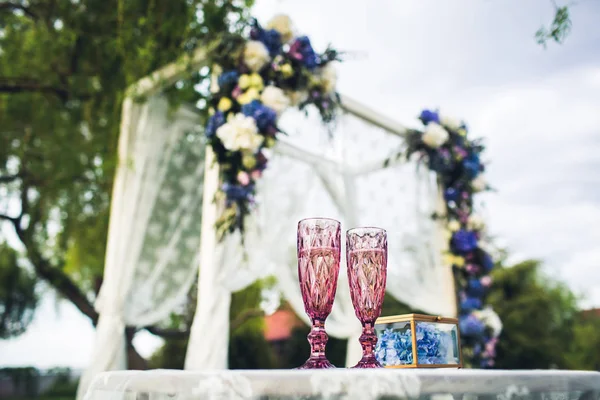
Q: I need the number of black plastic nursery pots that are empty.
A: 0